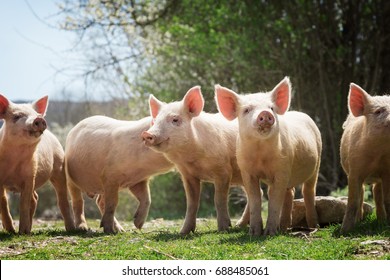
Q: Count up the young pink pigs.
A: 5